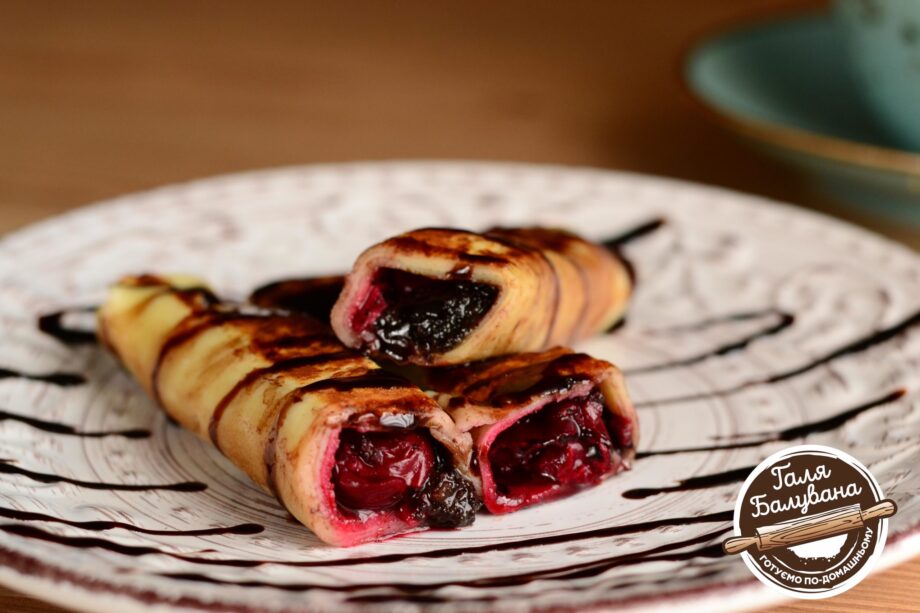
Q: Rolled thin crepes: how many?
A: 3